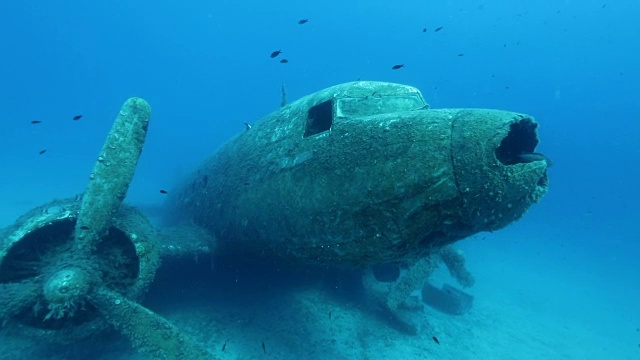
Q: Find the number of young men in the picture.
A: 0